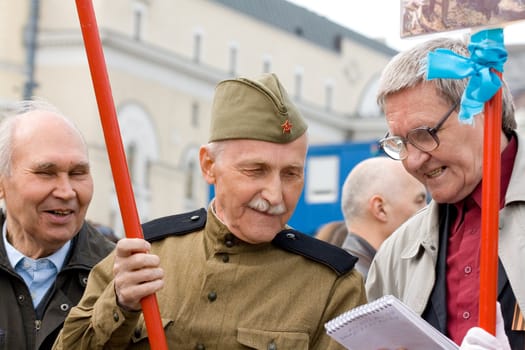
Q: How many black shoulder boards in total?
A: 2